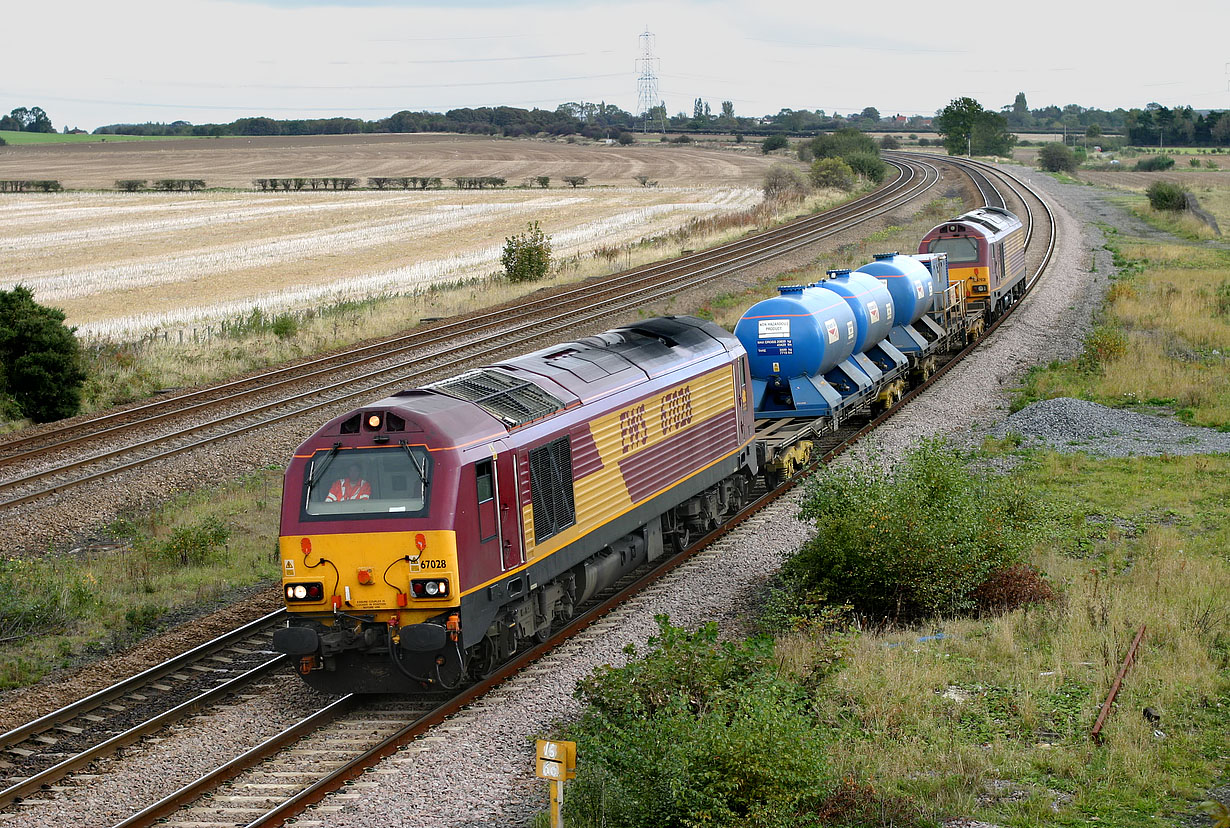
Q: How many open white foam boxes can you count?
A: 0